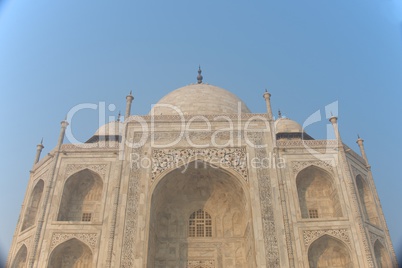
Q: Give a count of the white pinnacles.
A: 6